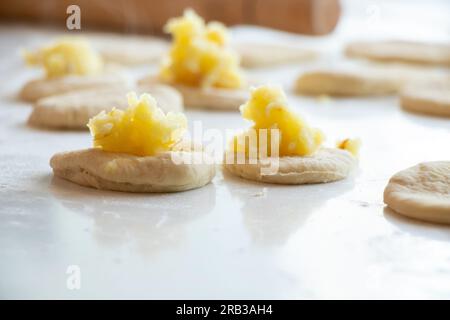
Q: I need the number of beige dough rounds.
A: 11